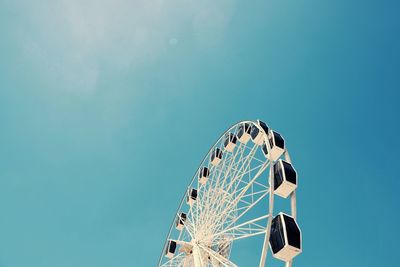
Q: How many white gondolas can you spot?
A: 11